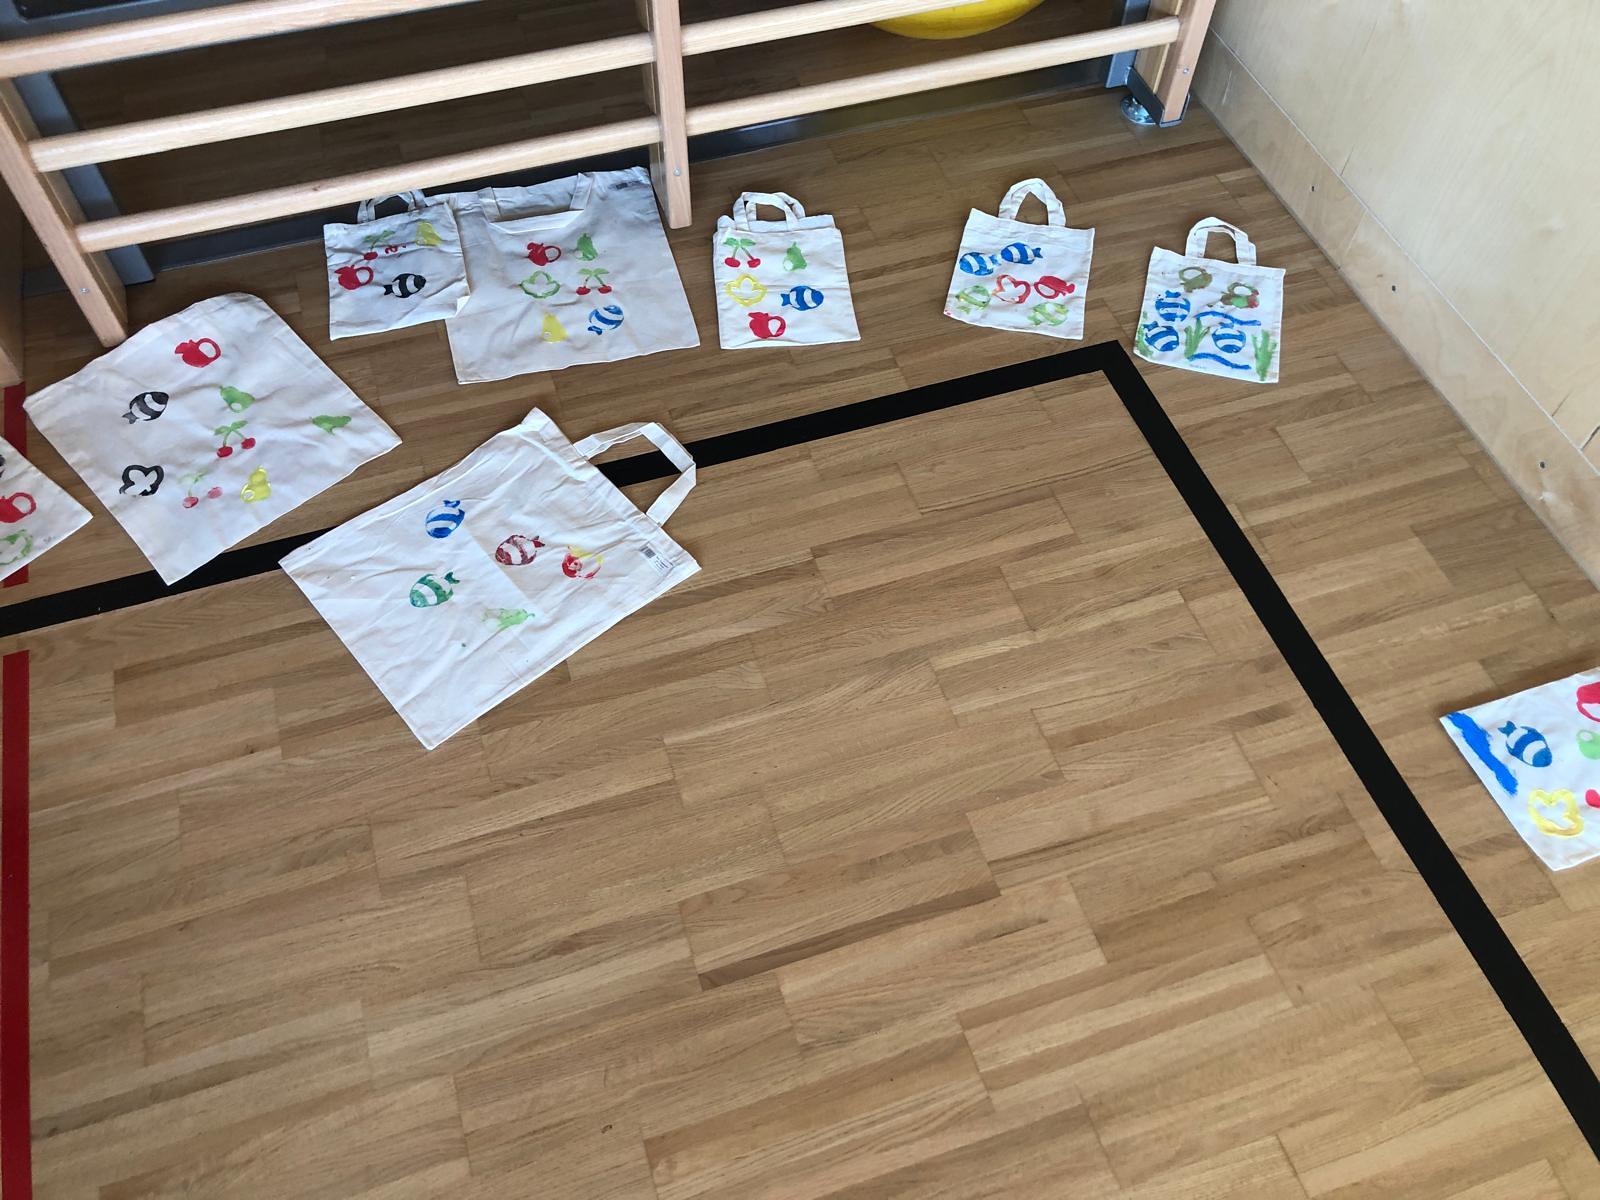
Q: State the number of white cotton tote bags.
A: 9